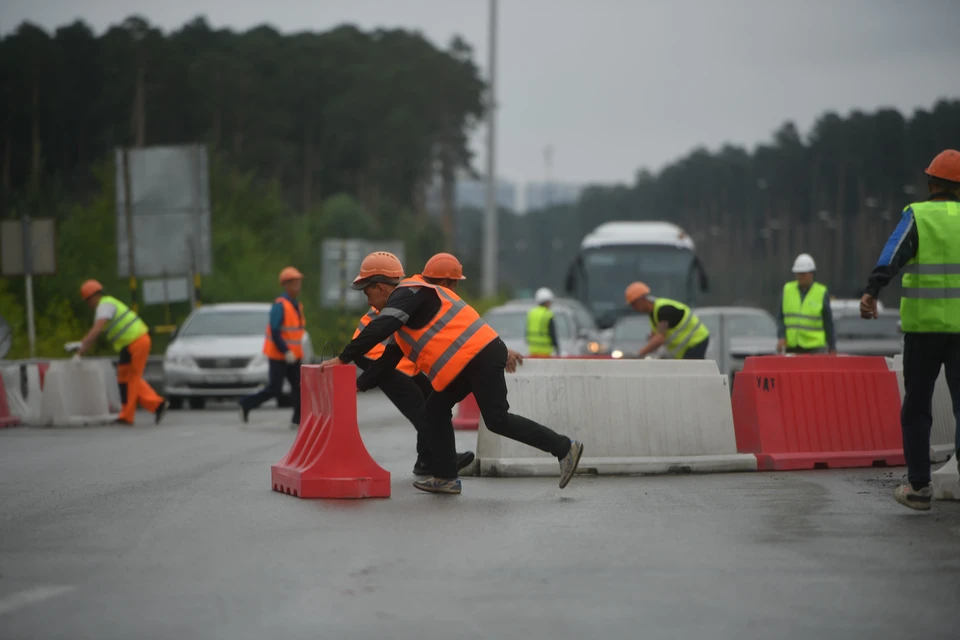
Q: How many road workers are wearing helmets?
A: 8